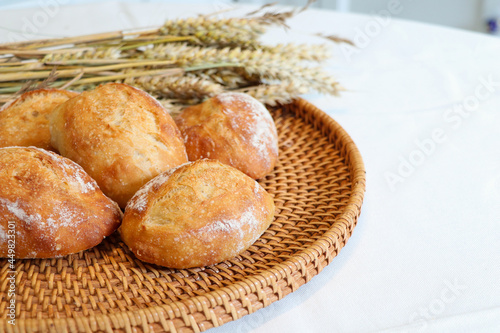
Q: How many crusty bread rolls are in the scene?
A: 5